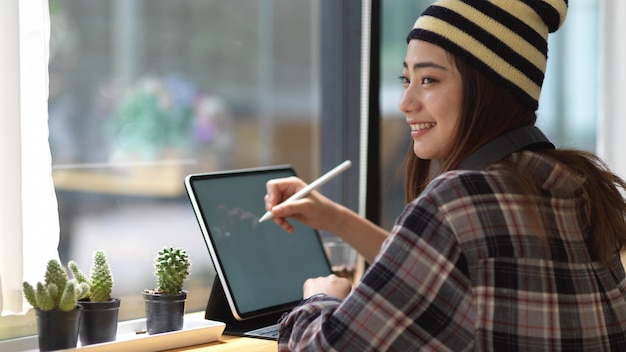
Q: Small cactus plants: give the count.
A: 3